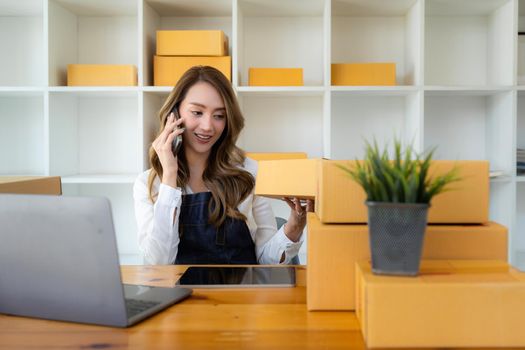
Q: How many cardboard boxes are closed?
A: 11